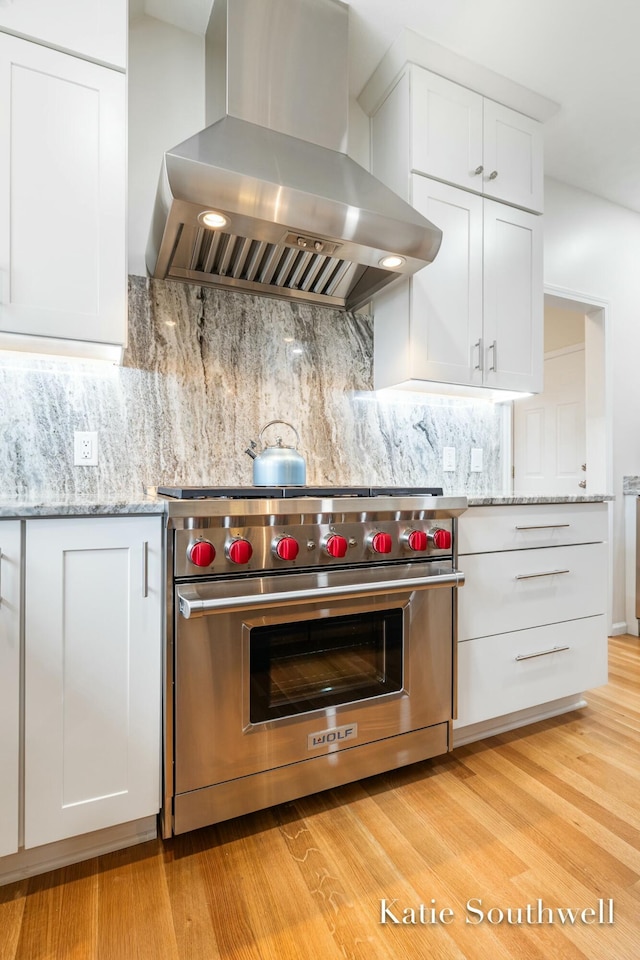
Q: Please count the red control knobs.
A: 7